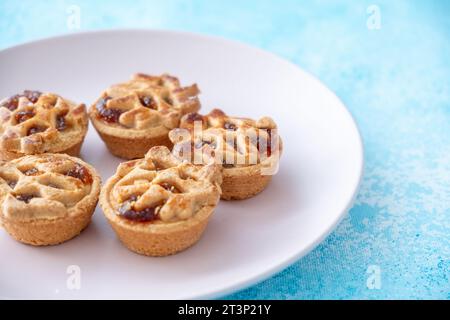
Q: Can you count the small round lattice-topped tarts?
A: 5